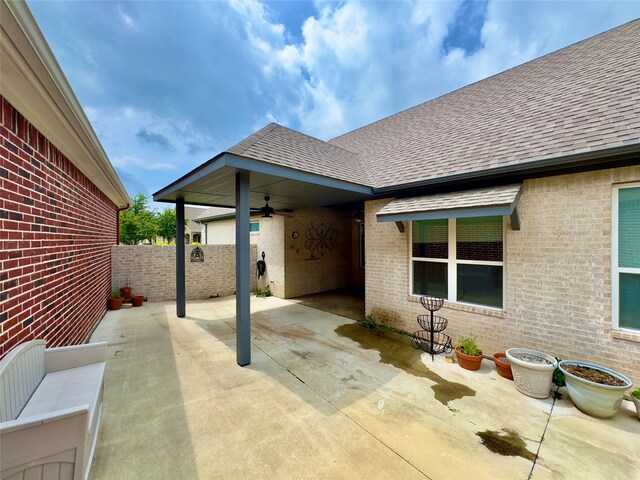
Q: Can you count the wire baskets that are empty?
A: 3